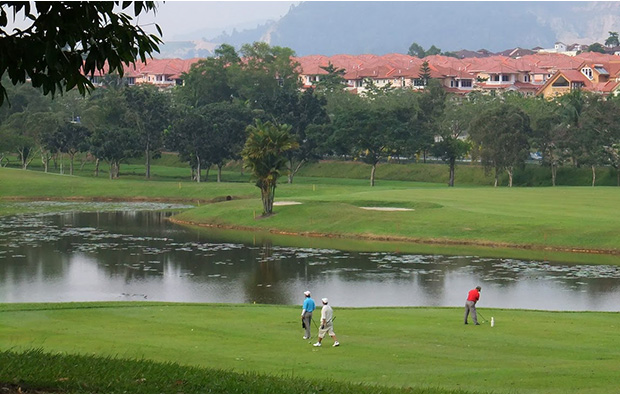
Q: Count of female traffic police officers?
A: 0